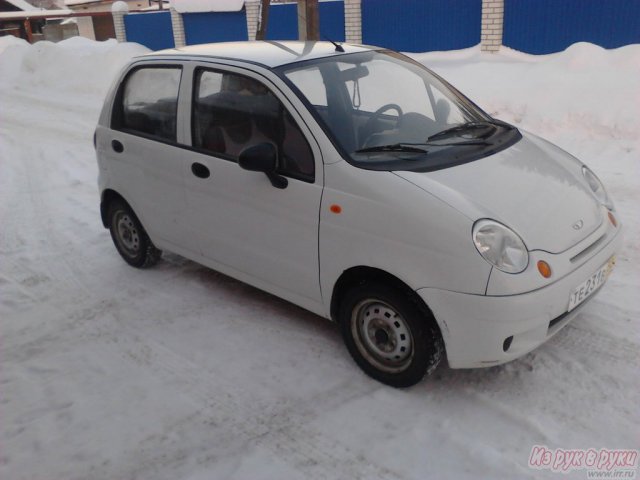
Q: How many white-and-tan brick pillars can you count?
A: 5